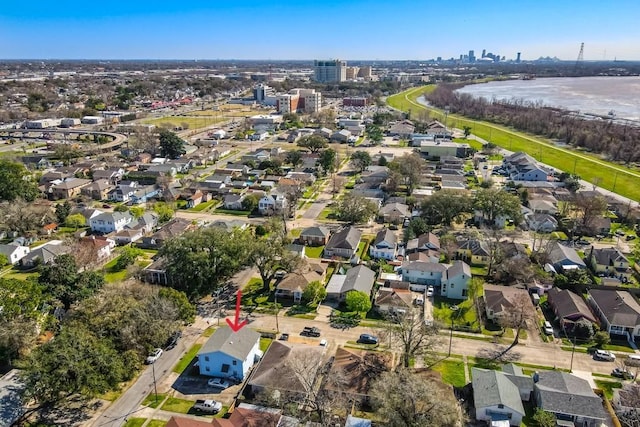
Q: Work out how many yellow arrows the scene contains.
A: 0